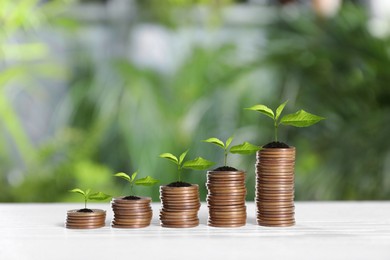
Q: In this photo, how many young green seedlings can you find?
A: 5